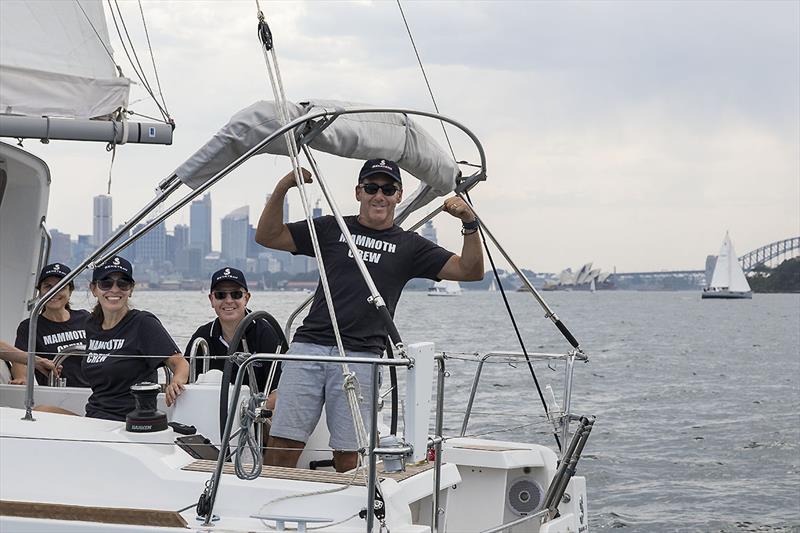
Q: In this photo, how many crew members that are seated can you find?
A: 3